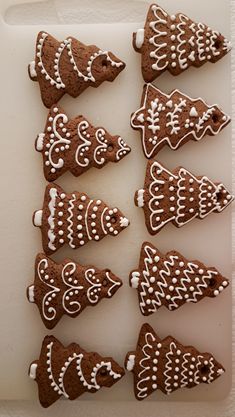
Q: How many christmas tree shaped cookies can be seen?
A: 10